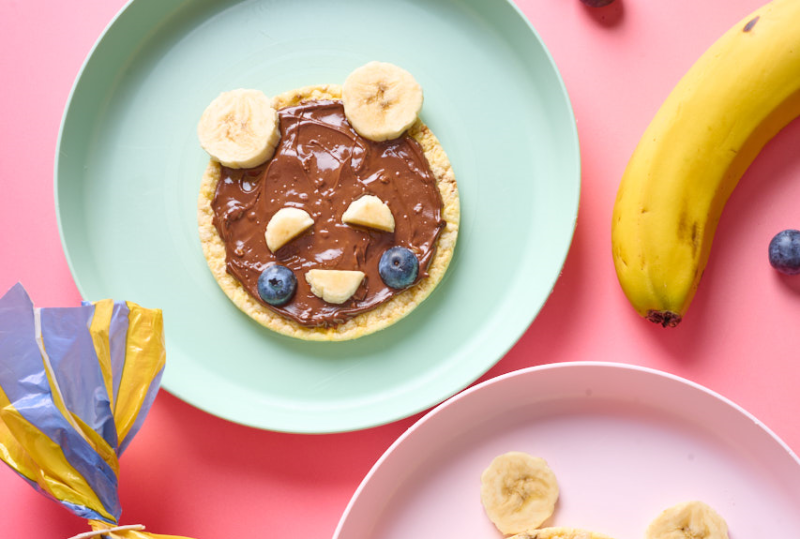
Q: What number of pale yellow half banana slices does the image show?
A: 3